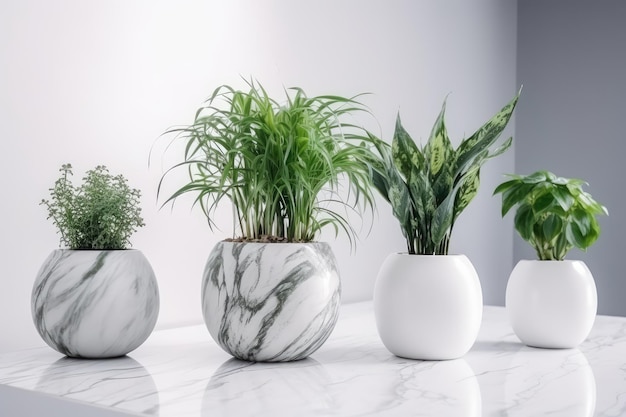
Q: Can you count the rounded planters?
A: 4